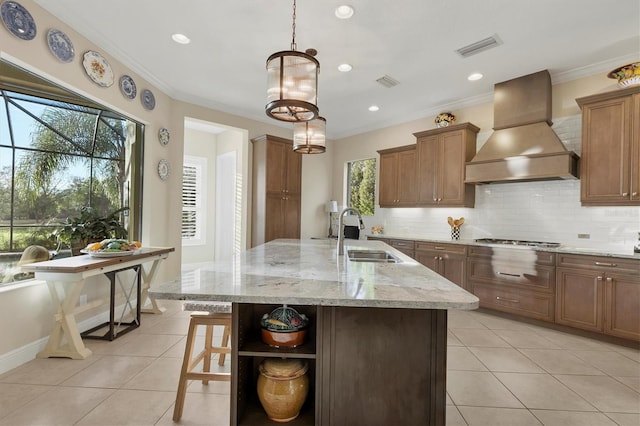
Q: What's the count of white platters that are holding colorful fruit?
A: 1